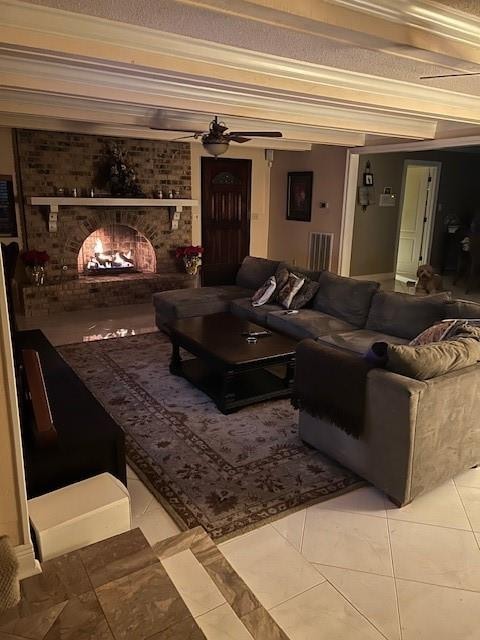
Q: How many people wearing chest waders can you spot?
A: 0